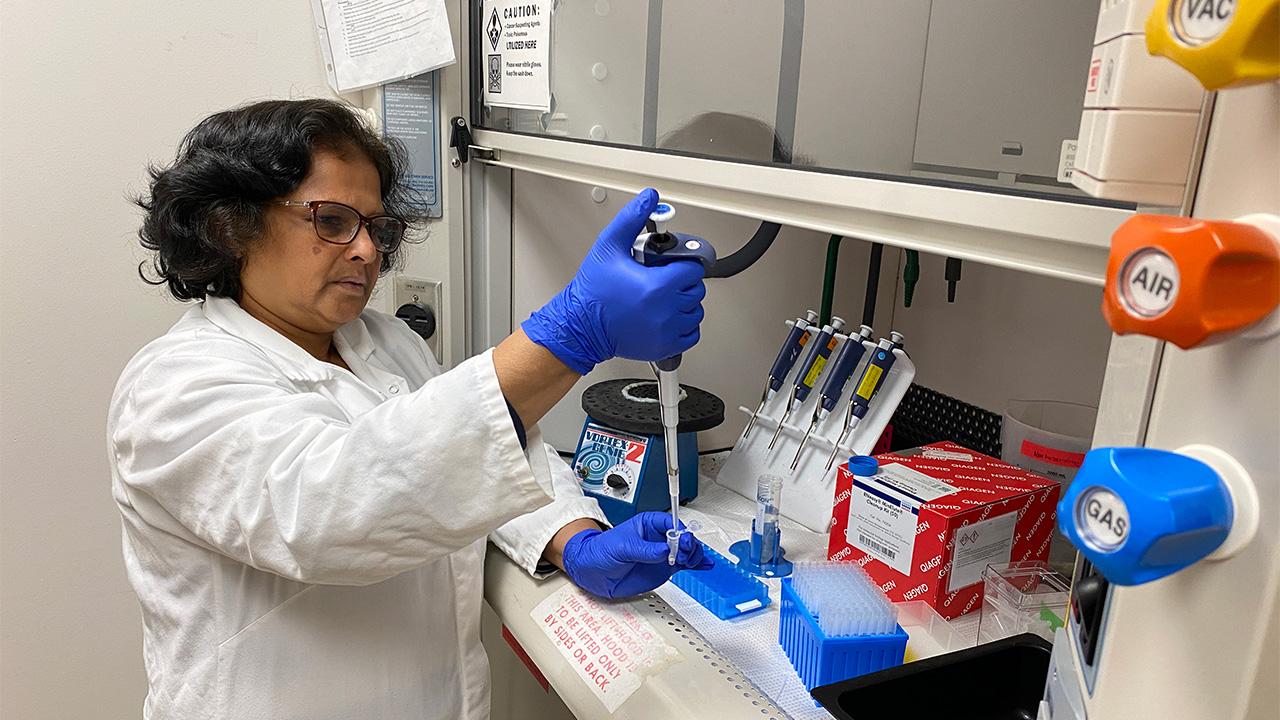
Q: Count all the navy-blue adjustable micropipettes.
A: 5